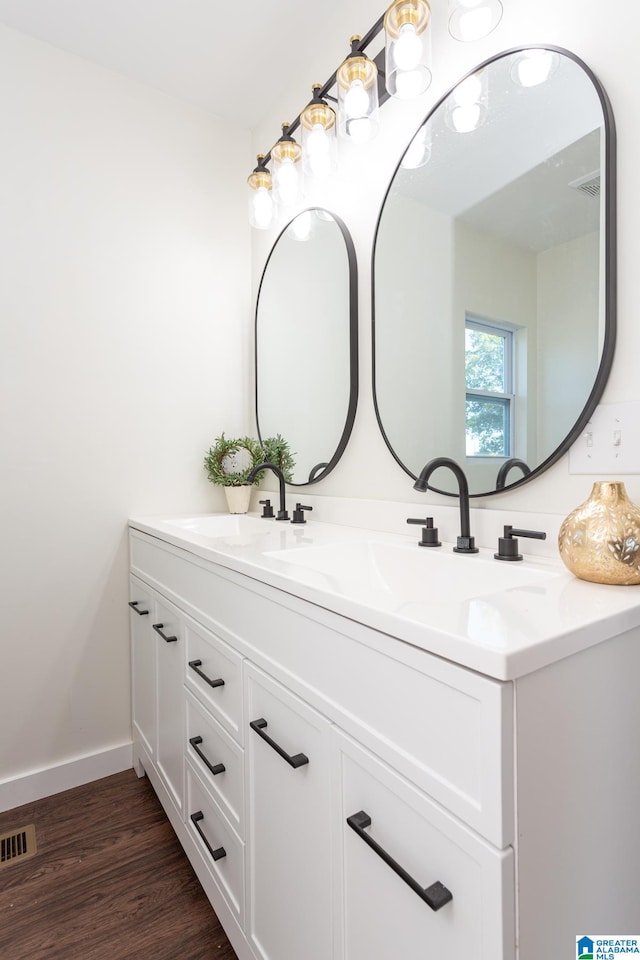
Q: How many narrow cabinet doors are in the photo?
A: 4